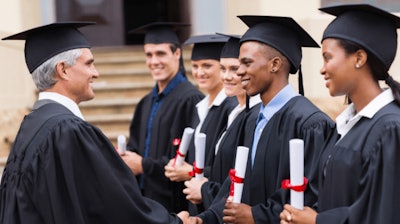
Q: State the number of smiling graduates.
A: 5